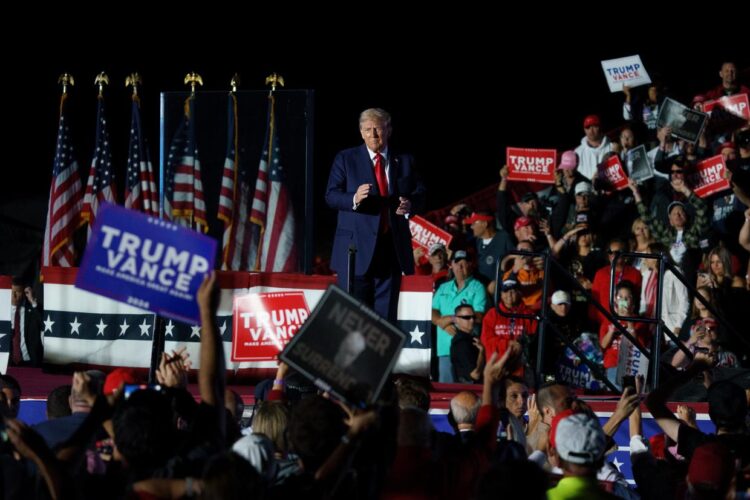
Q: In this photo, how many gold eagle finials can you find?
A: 6